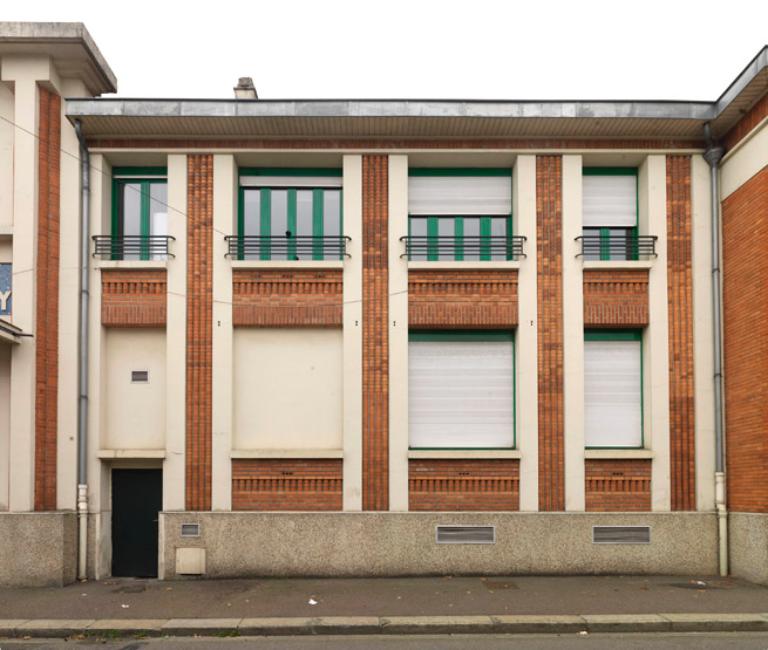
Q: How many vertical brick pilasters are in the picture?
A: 5